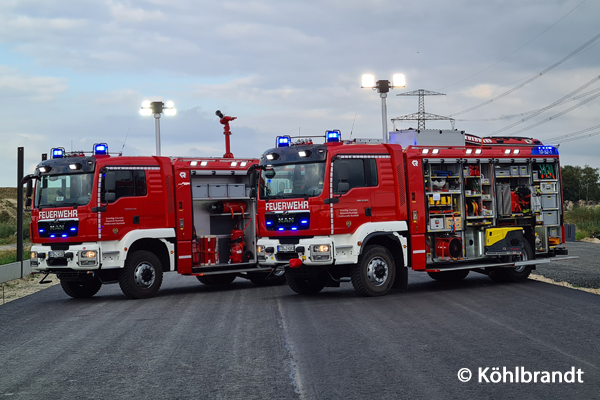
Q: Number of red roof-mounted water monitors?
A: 1